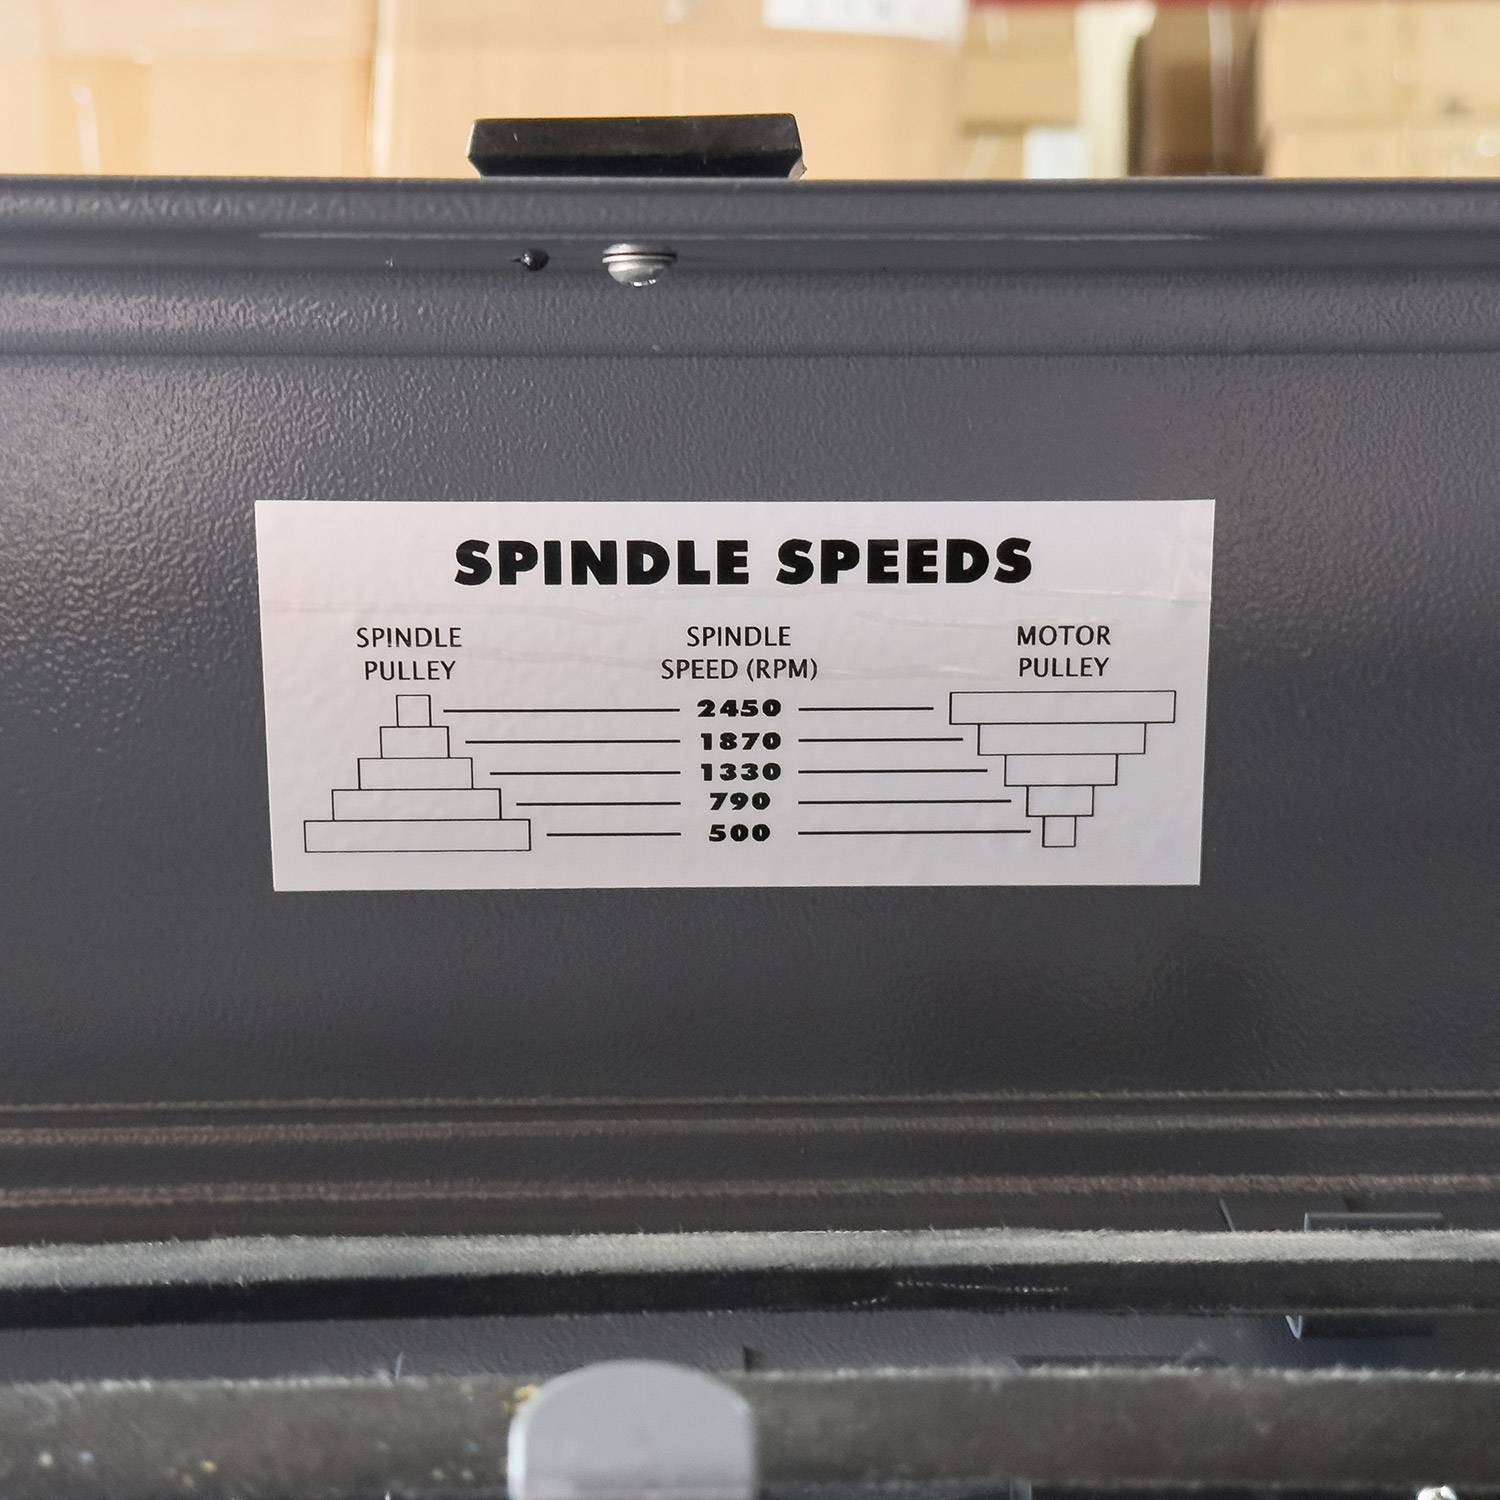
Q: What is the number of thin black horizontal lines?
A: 10